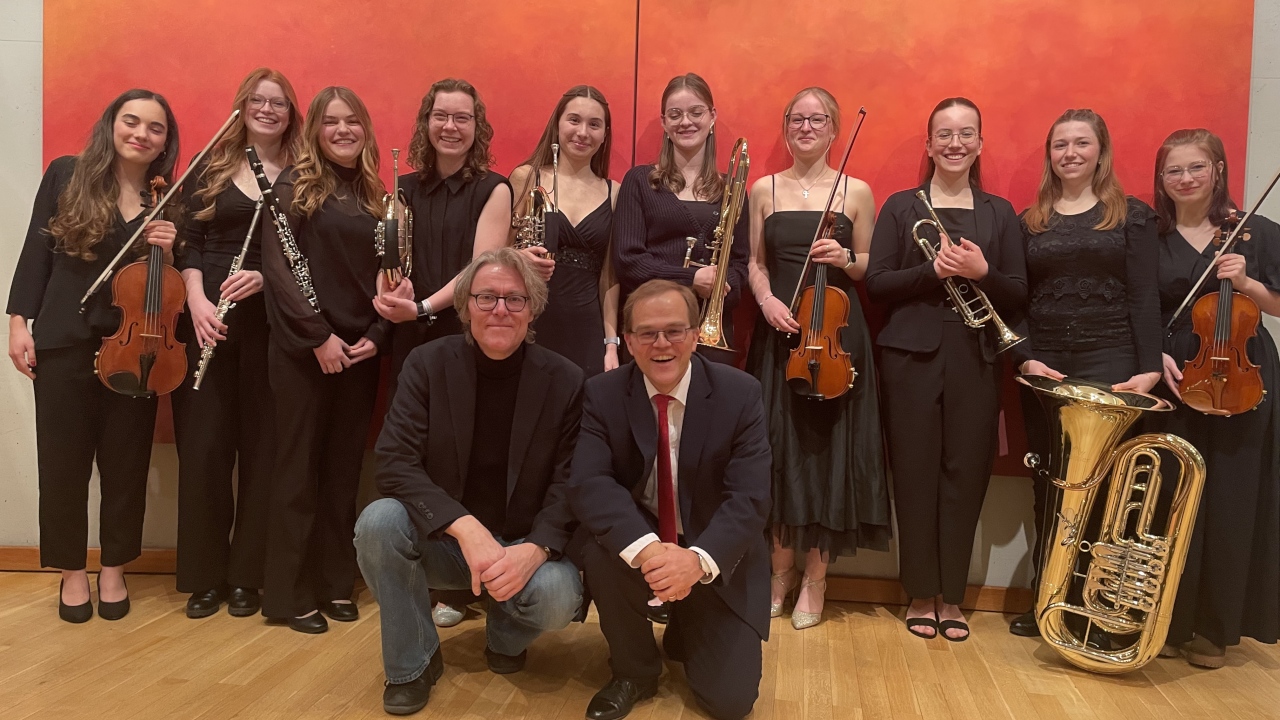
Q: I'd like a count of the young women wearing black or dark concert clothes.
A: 10